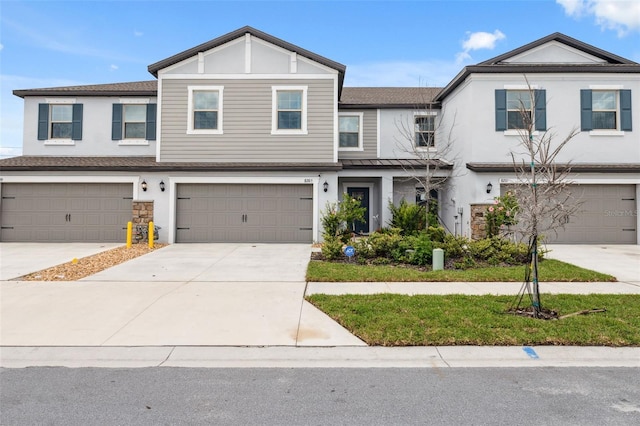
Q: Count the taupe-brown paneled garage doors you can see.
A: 3